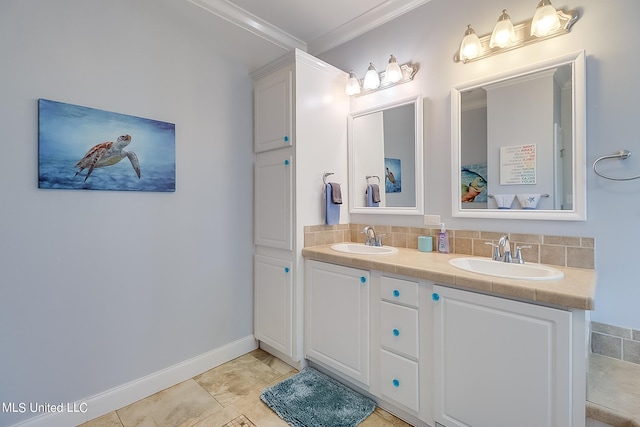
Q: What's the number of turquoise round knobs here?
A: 8